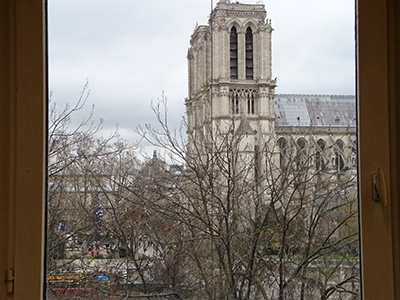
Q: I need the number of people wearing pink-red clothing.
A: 2